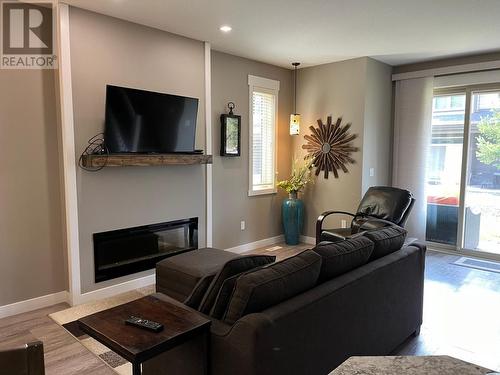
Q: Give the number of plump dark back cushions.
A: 3